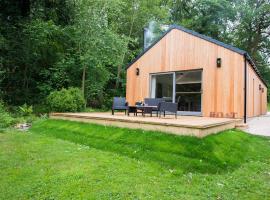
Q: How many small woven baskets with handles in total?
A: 0